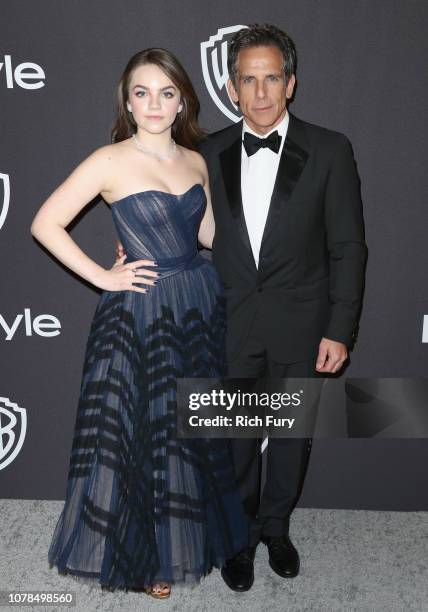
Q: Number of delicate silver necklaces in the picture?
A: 1